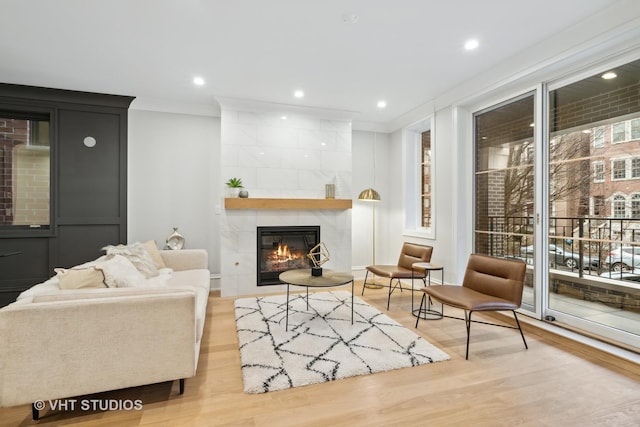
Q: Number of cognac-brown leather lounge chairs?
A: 2